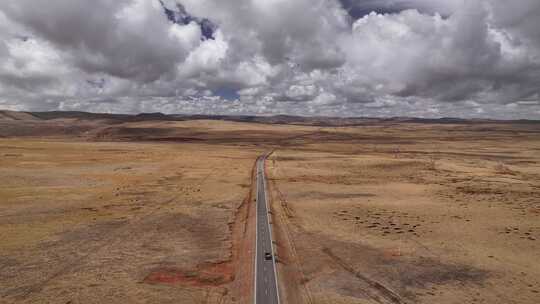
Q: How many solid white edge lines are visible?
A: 2